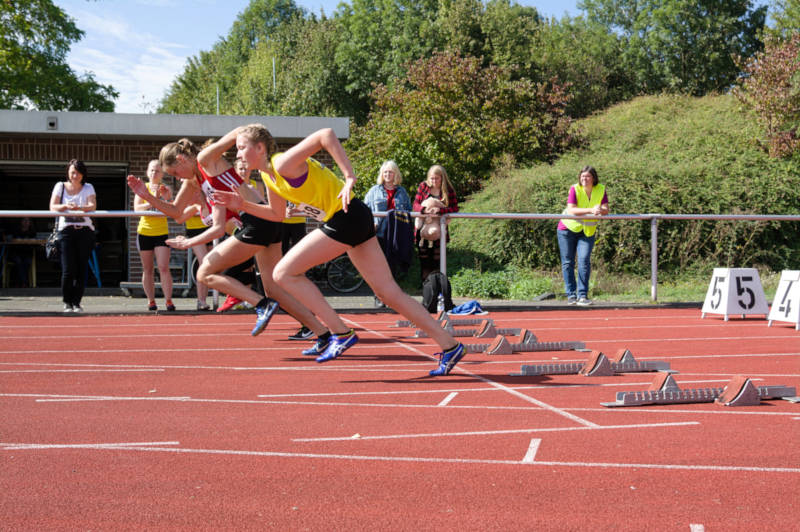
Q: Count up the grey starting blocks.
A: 5